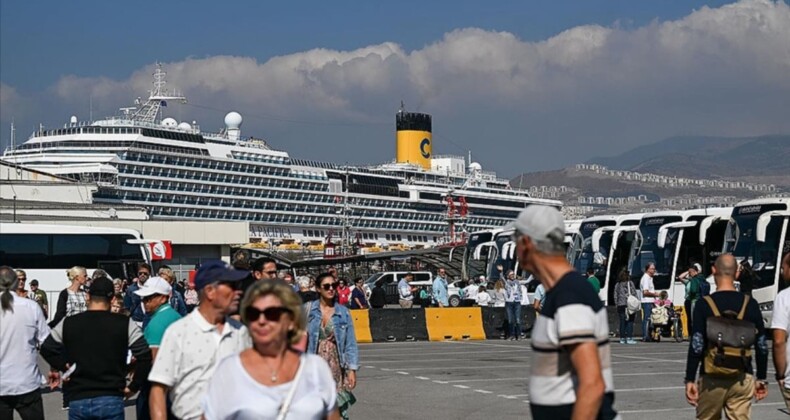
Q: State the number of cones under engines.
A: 0